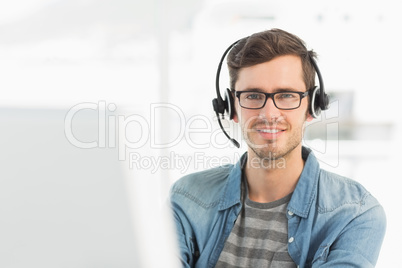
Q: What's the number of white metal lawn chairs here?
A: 0